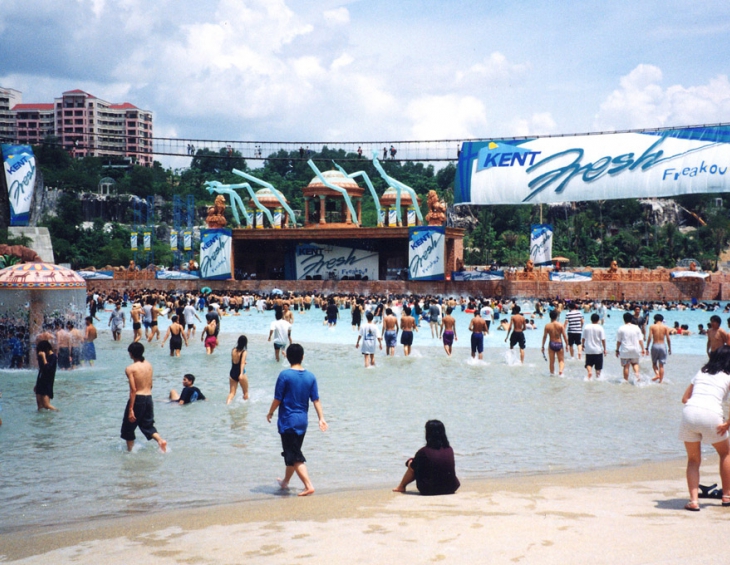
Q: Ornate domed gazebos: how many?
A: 3